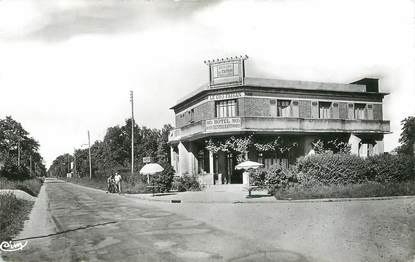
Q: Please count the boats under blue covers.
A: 0